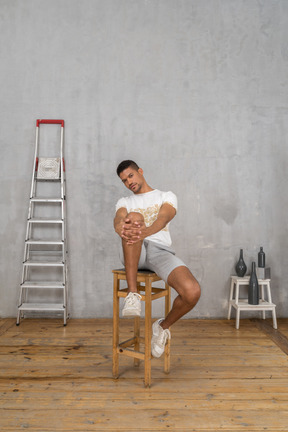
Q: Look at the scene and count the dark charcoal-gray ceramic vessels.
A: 3